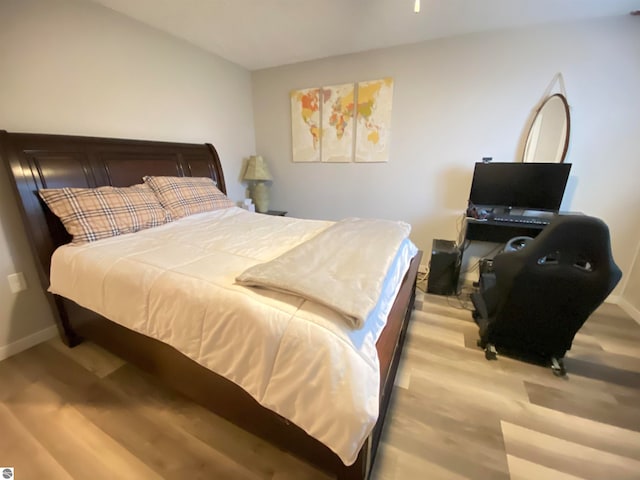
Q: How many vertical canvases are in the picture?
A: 3